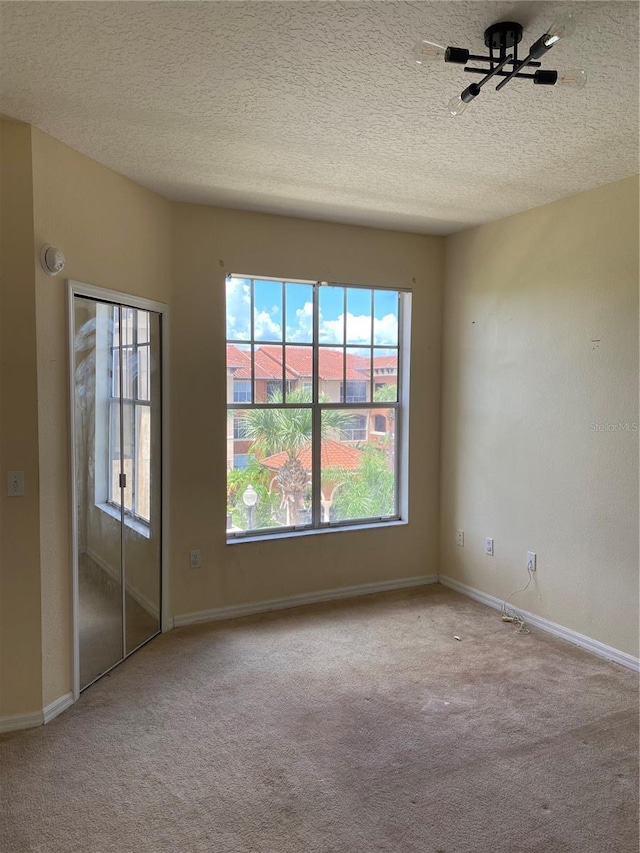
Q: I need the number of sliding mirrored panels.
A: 2